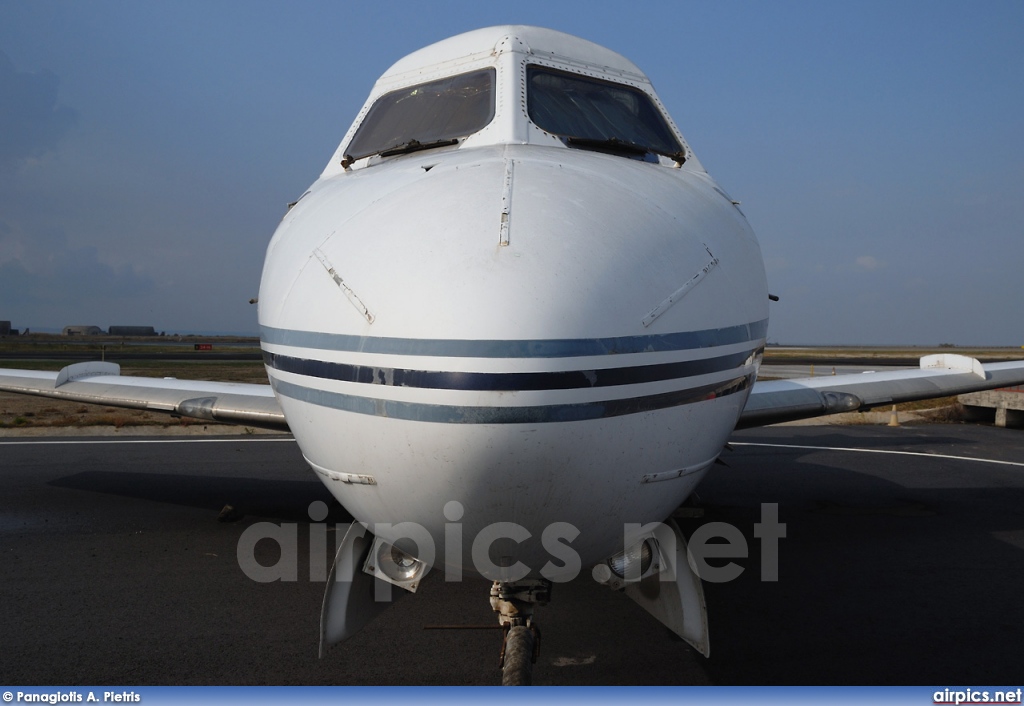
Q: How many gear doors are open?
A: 2